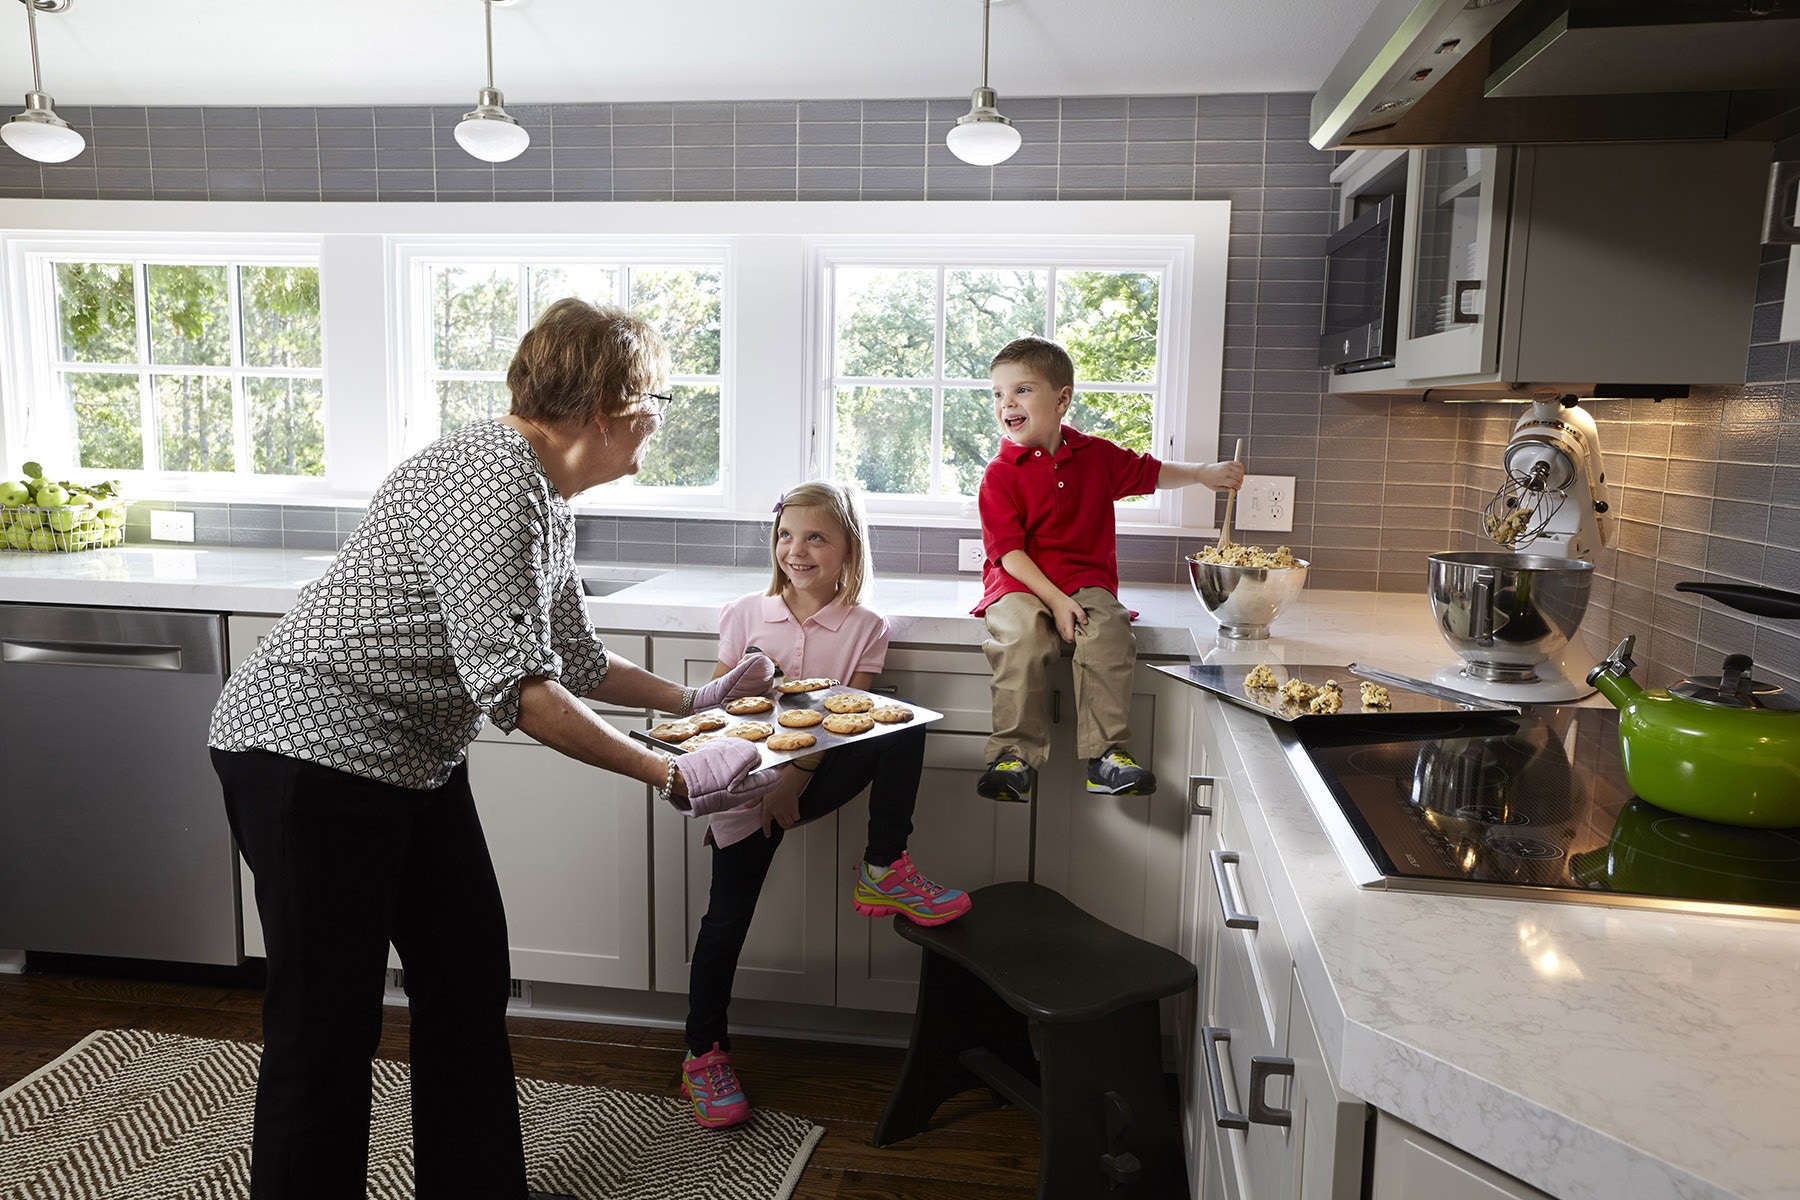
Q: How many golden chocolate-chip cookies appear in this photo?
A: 11